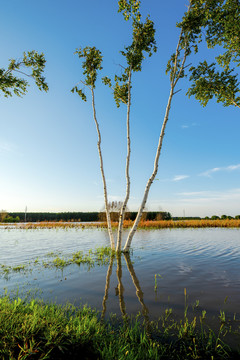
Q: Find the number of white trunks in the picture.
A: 3